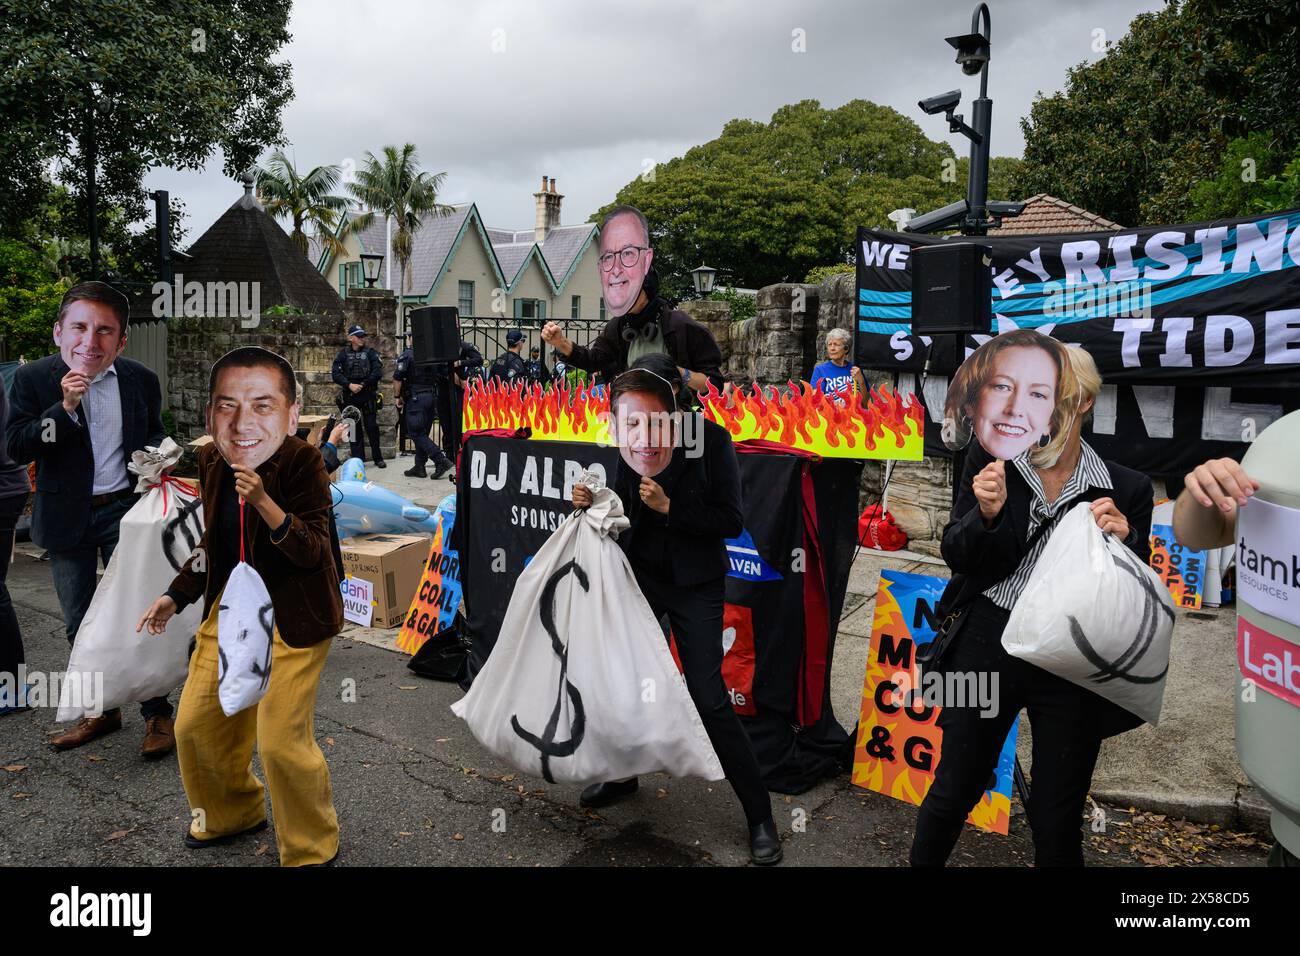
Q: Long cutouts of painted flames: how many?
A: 2